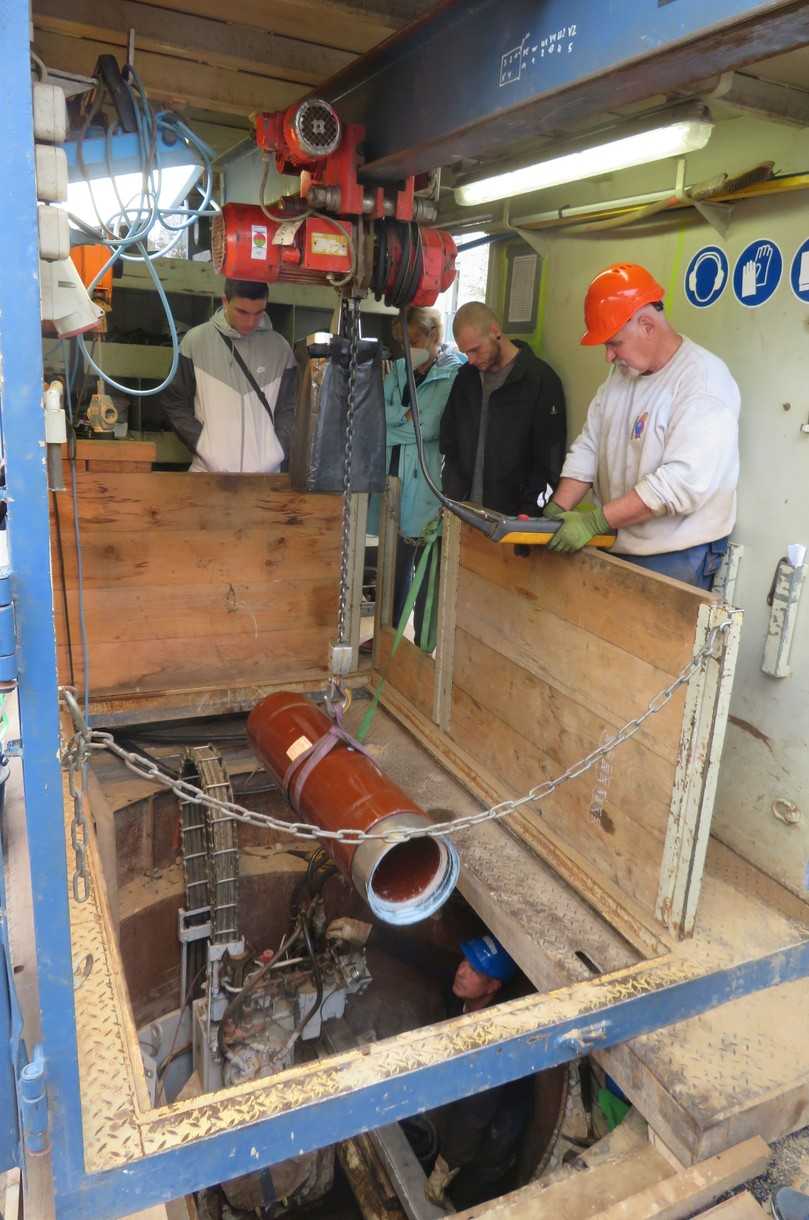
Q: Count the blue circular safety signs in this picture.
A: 3